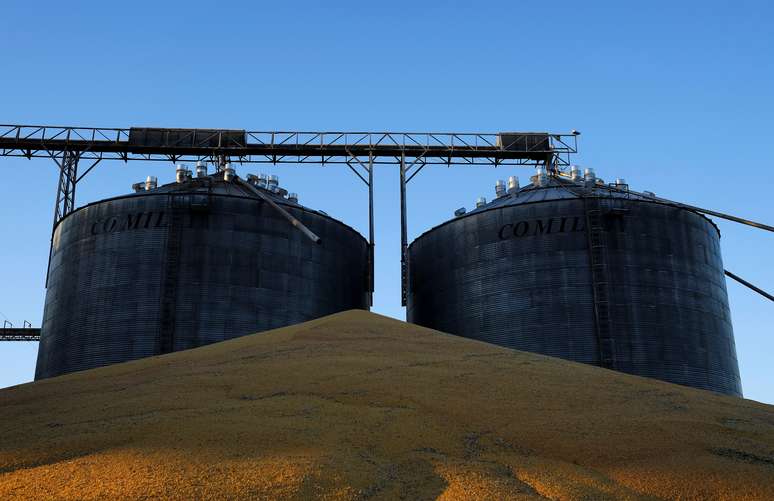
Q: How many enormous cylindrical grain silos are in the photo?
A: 2